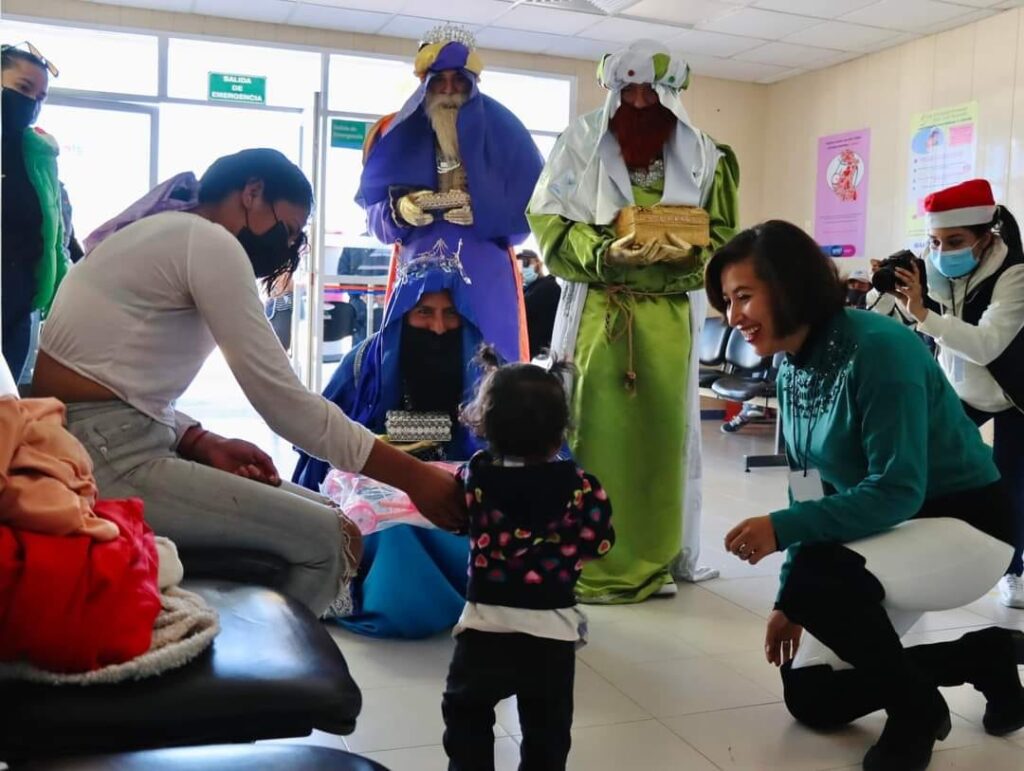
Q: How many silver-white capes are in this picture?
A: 1